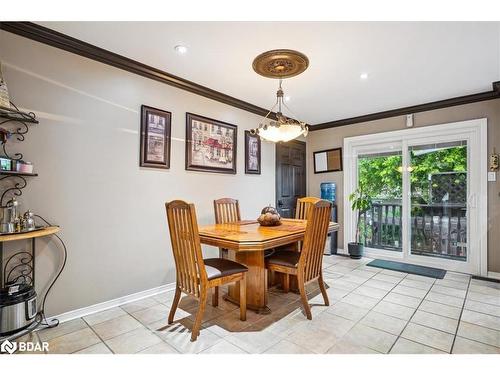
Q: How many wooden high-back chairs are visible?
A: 4